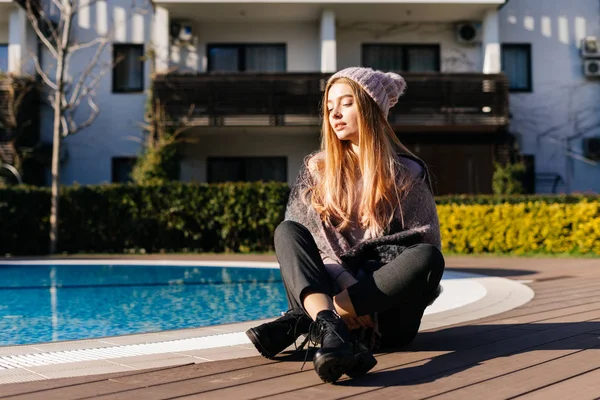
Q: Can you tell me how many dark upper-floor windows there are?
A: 4